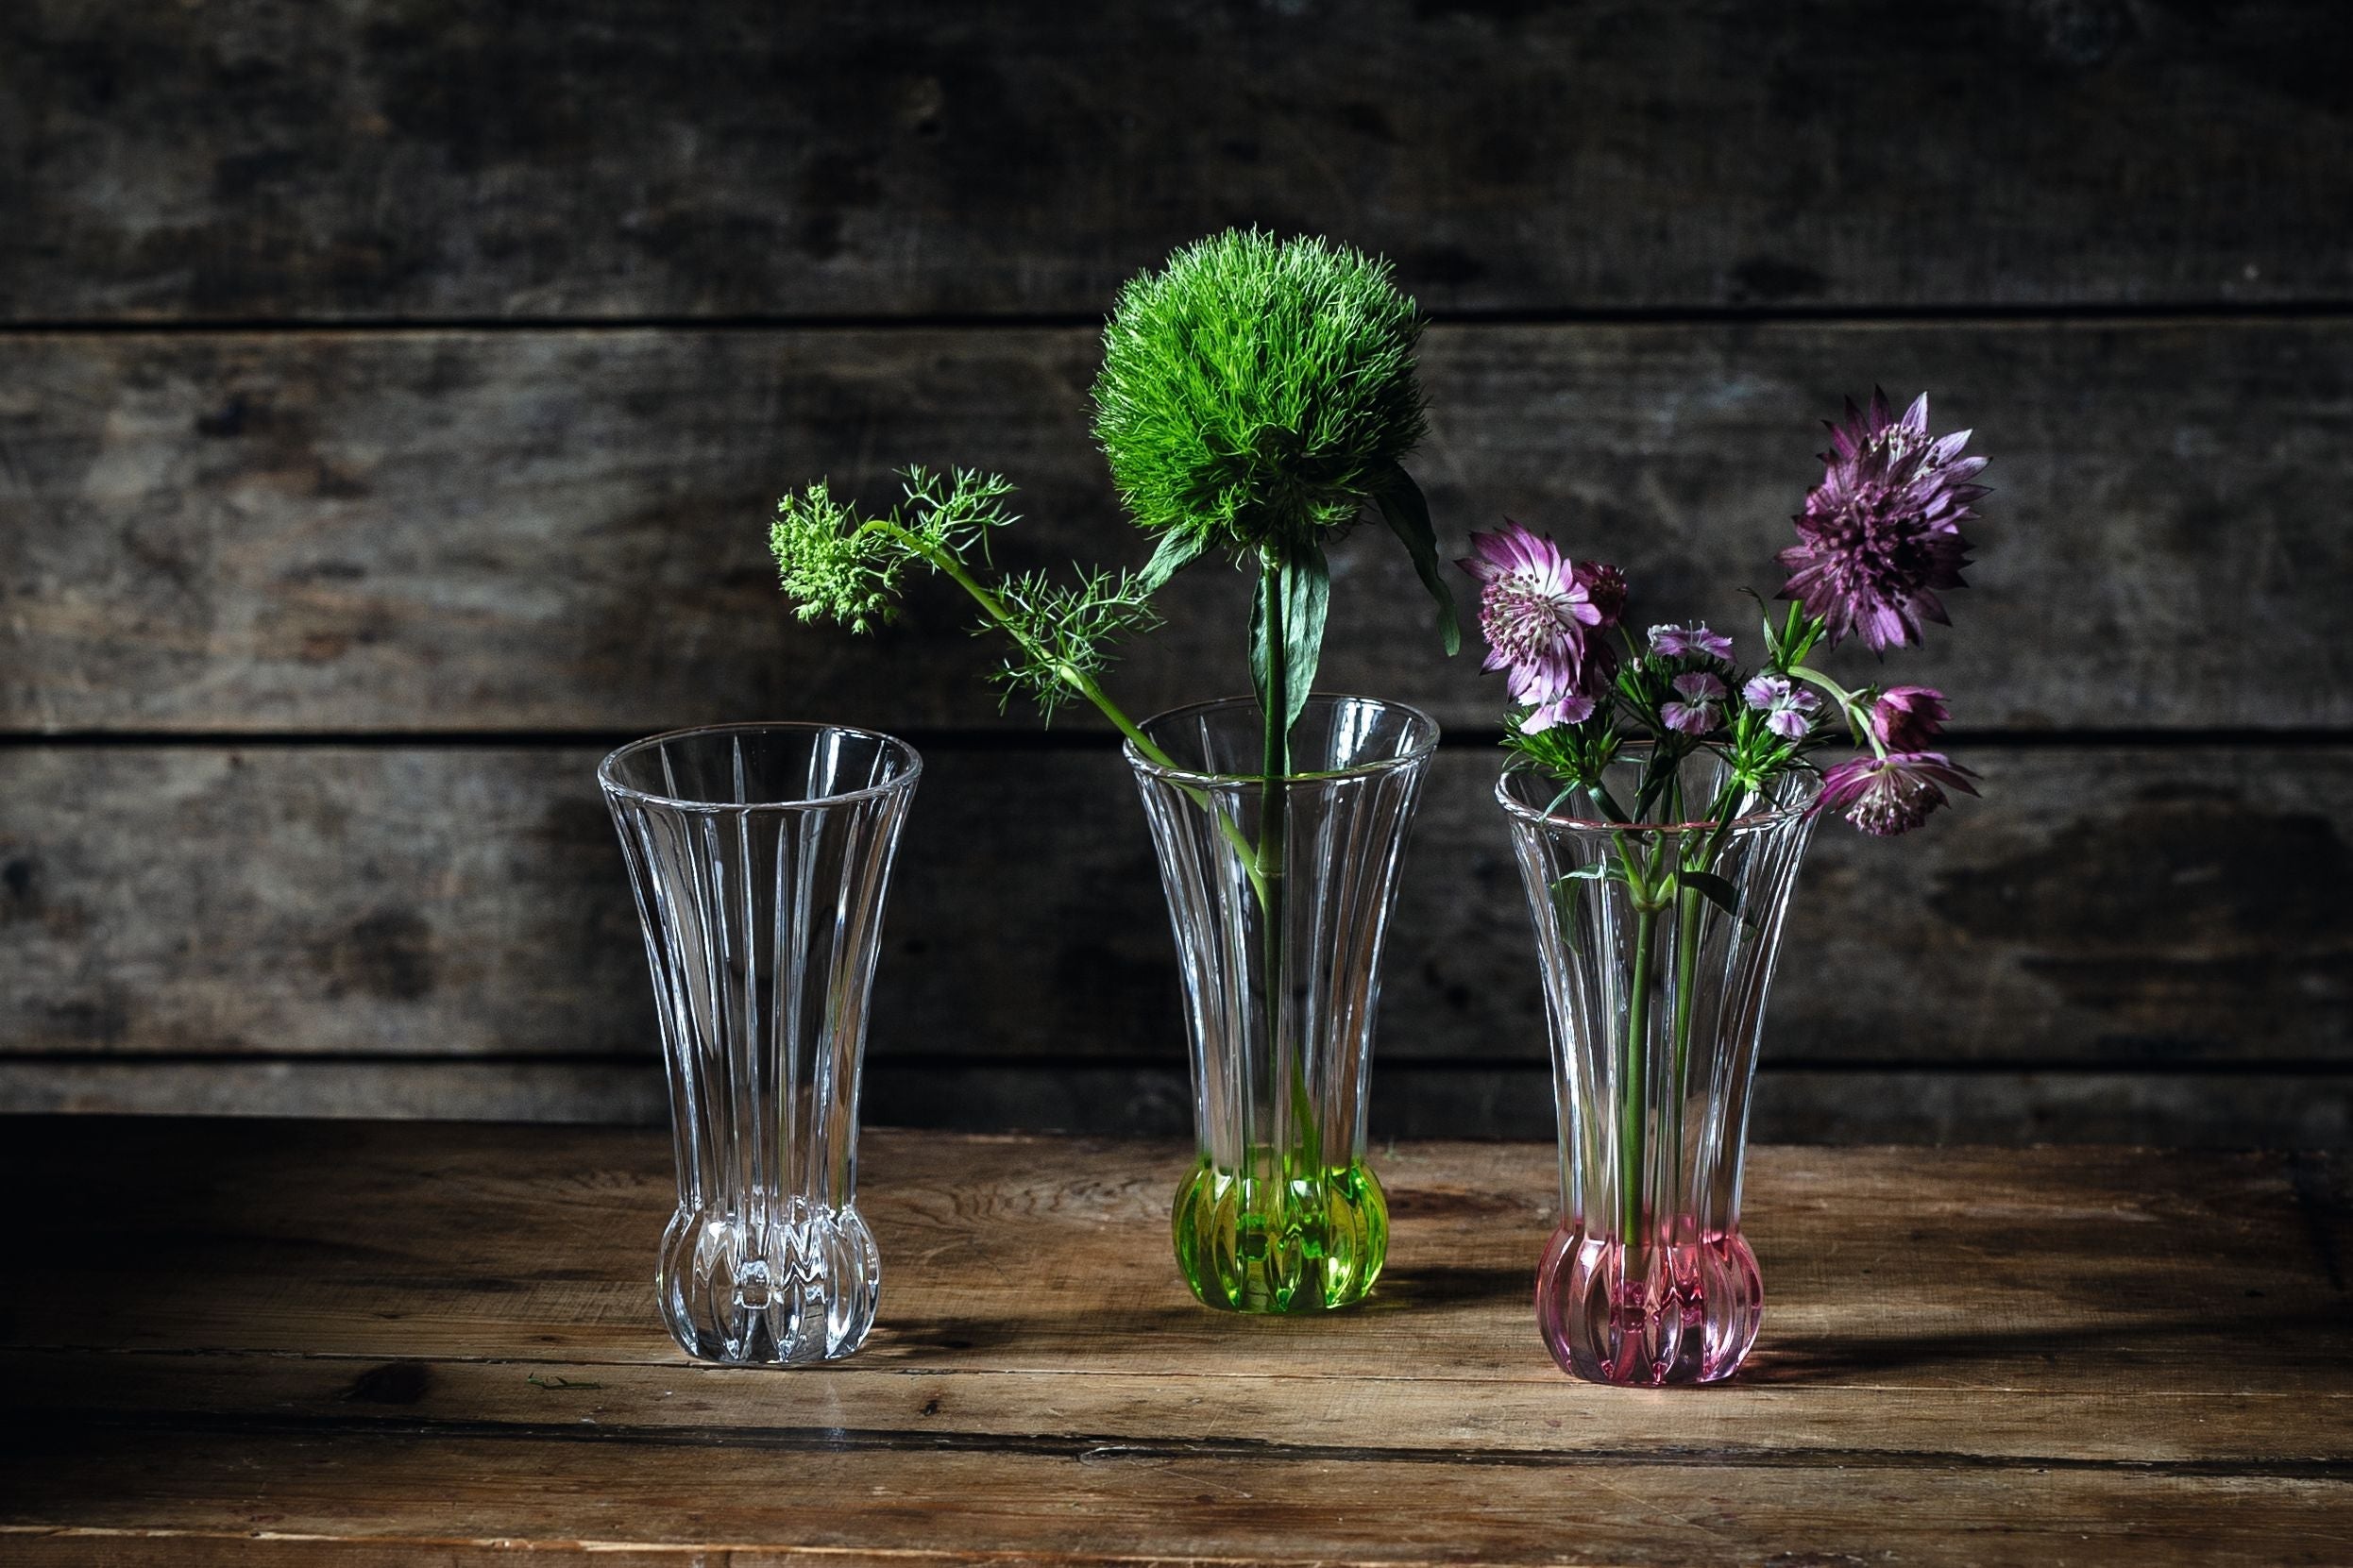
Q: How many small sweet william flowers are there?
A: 4